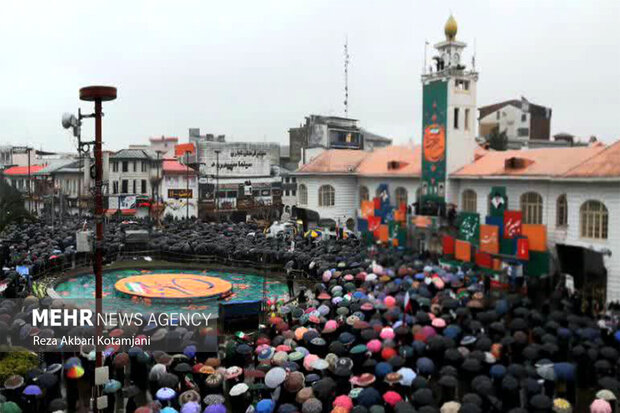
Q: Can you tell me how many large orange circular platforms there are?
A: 1